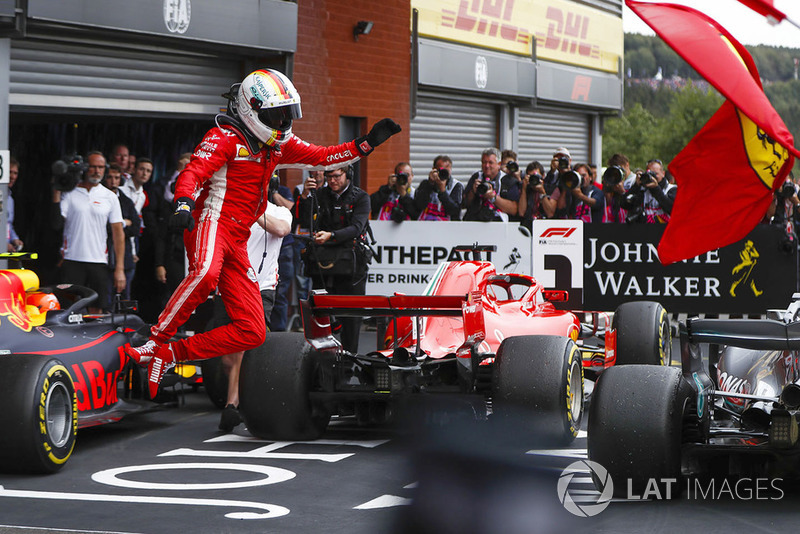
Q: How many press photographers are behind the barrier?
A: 10